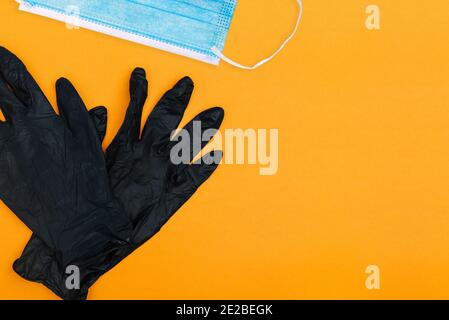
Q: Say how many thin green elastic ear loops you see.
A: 0